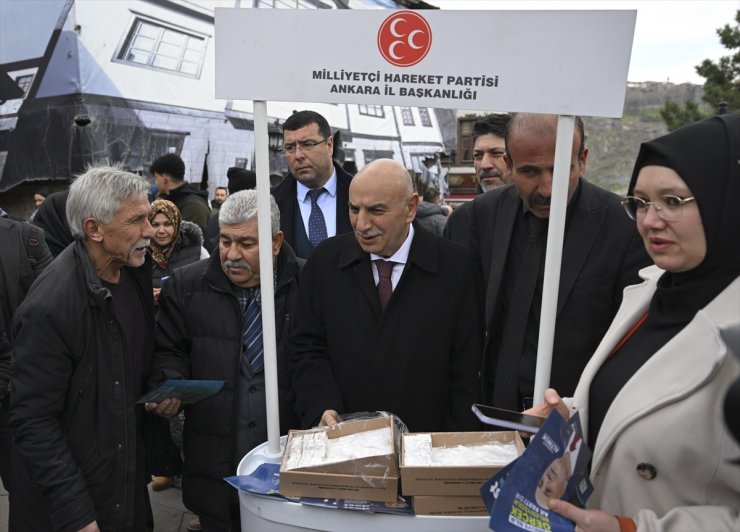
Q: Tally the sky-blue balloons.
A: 0